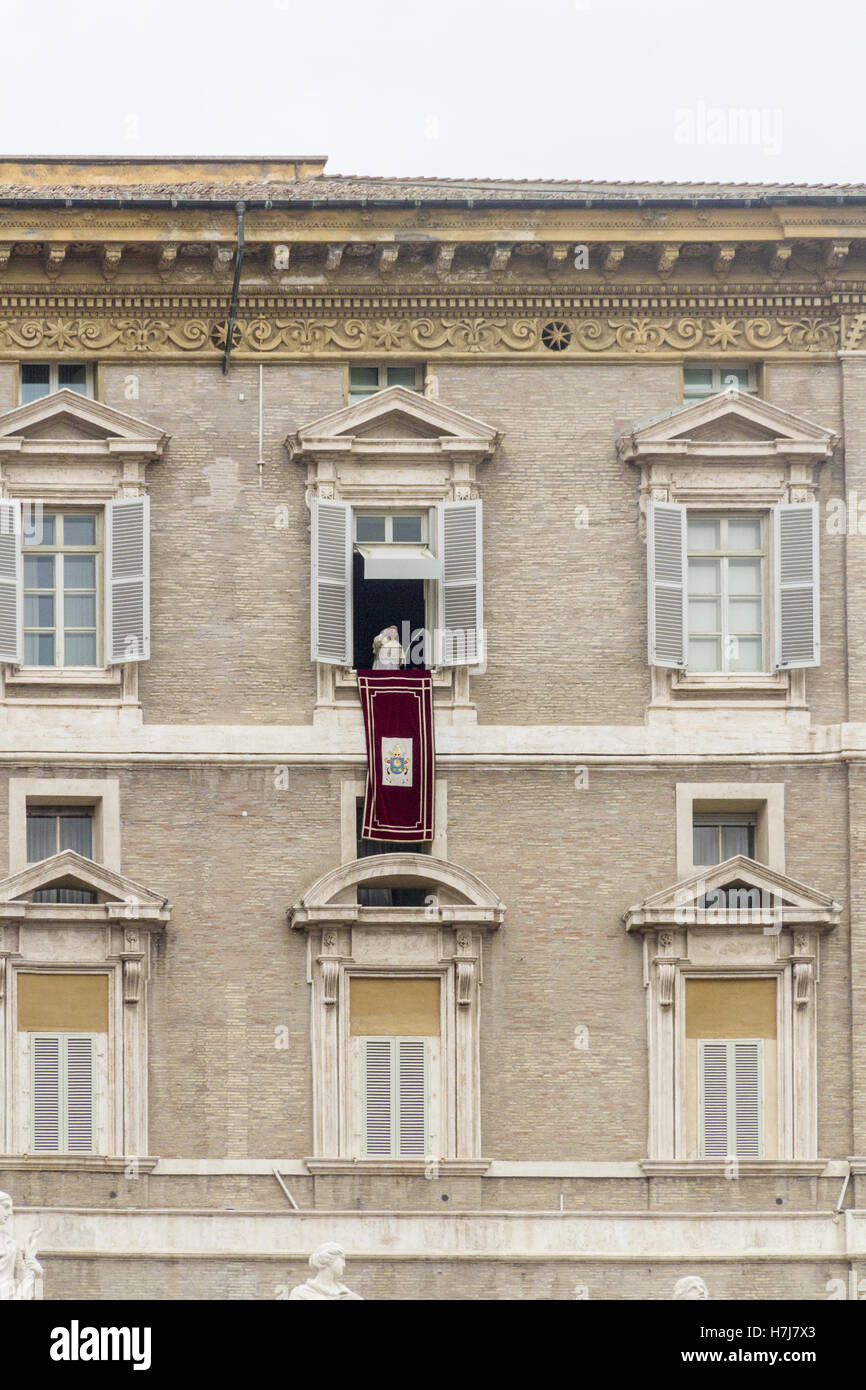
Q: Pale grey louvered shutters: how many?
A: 12